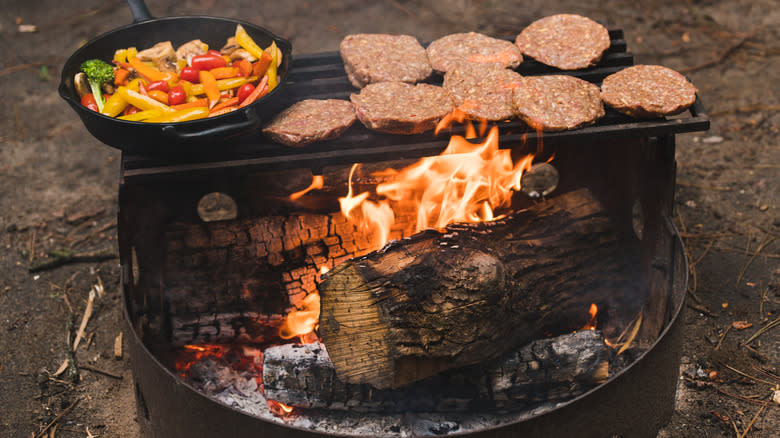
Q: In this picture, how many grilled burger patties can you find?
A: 8